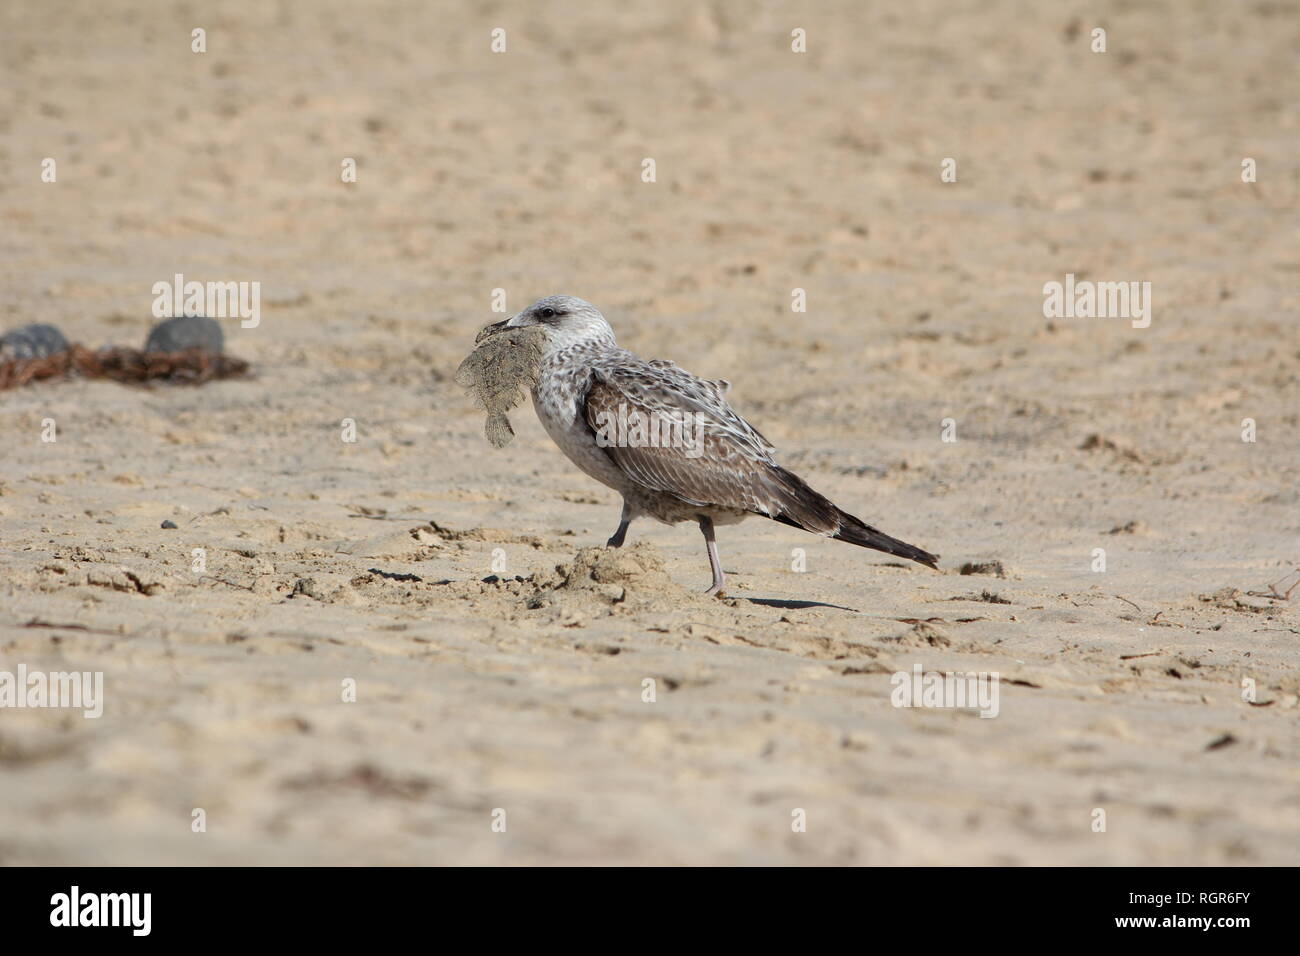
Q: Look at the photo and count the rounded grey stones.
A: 2